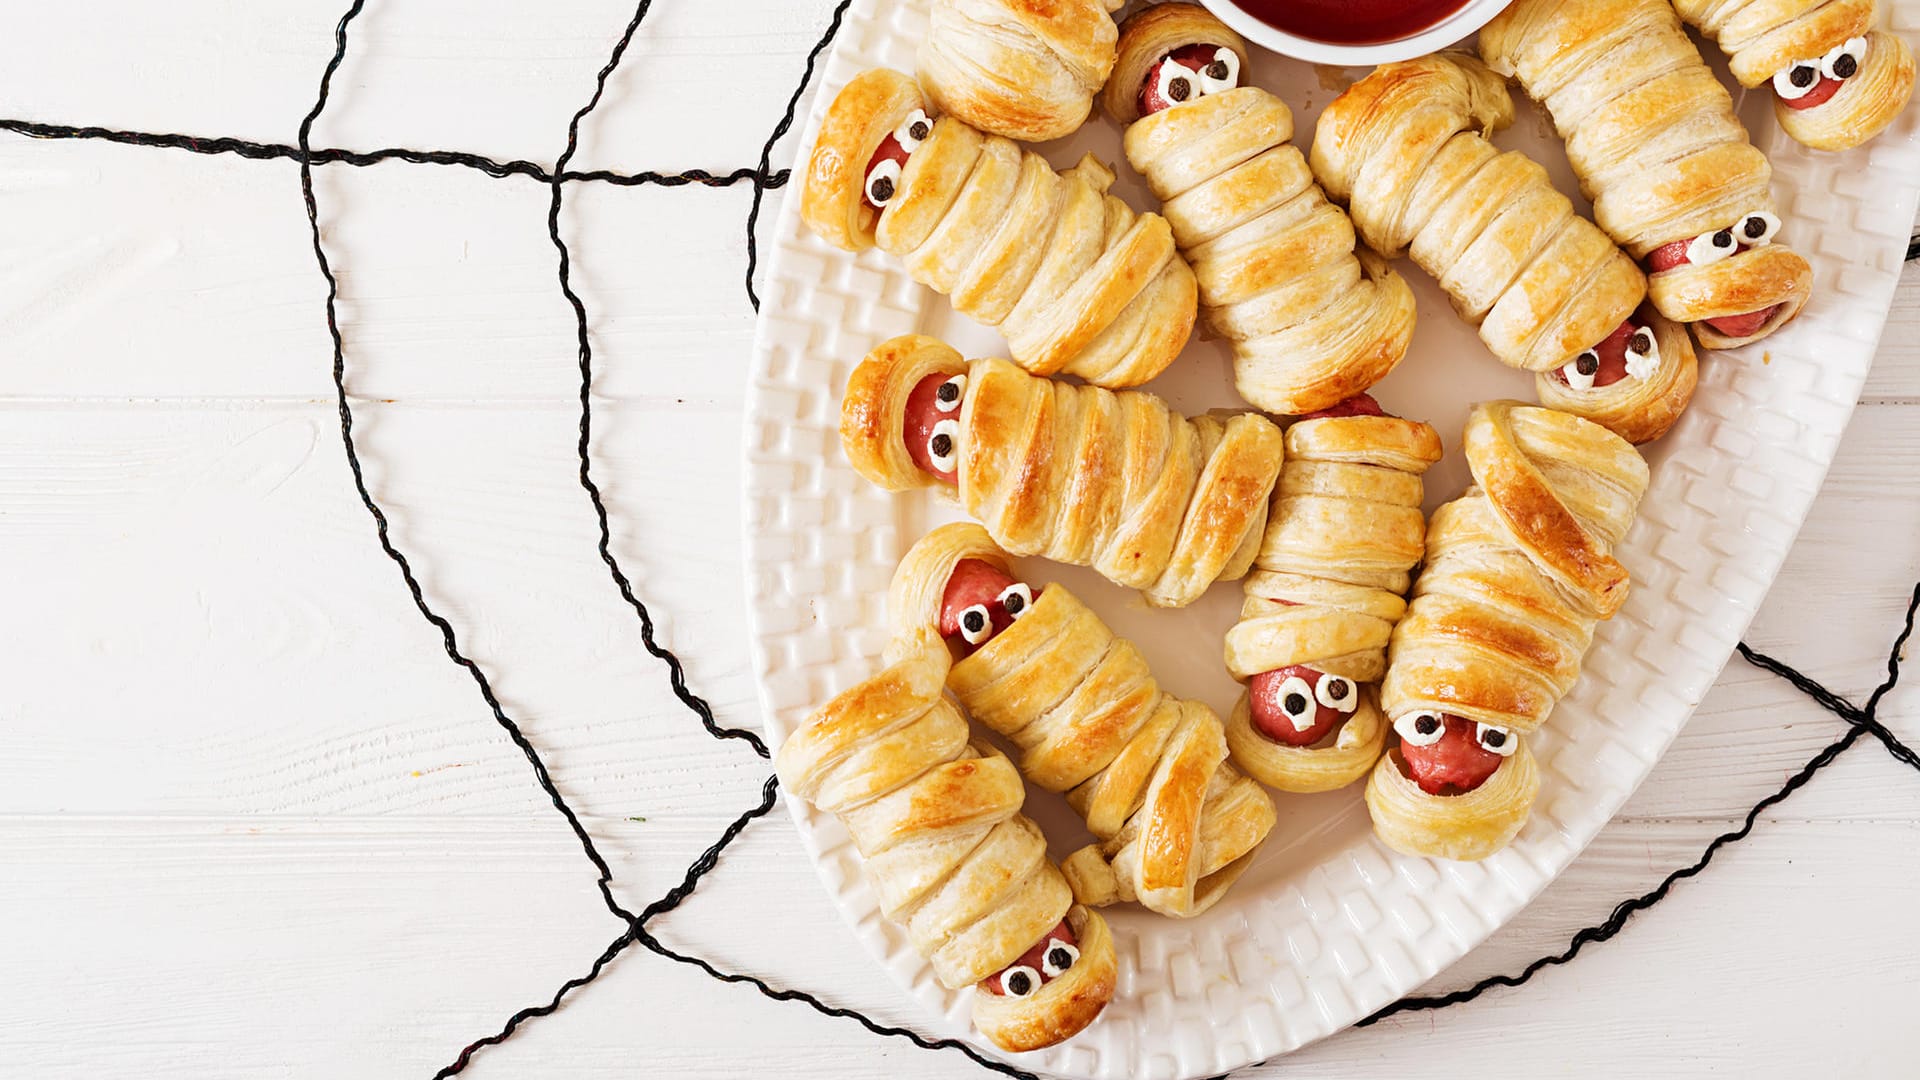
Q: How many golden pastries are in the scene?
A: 11